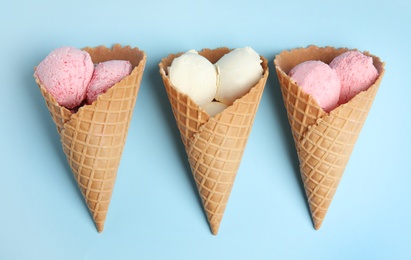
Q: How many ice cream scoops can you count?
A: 7